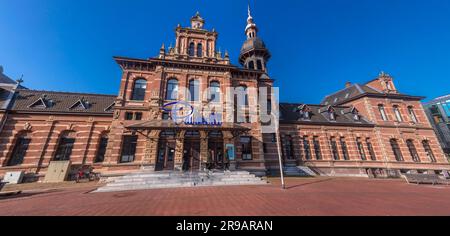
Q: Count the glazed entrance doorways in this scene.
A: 3